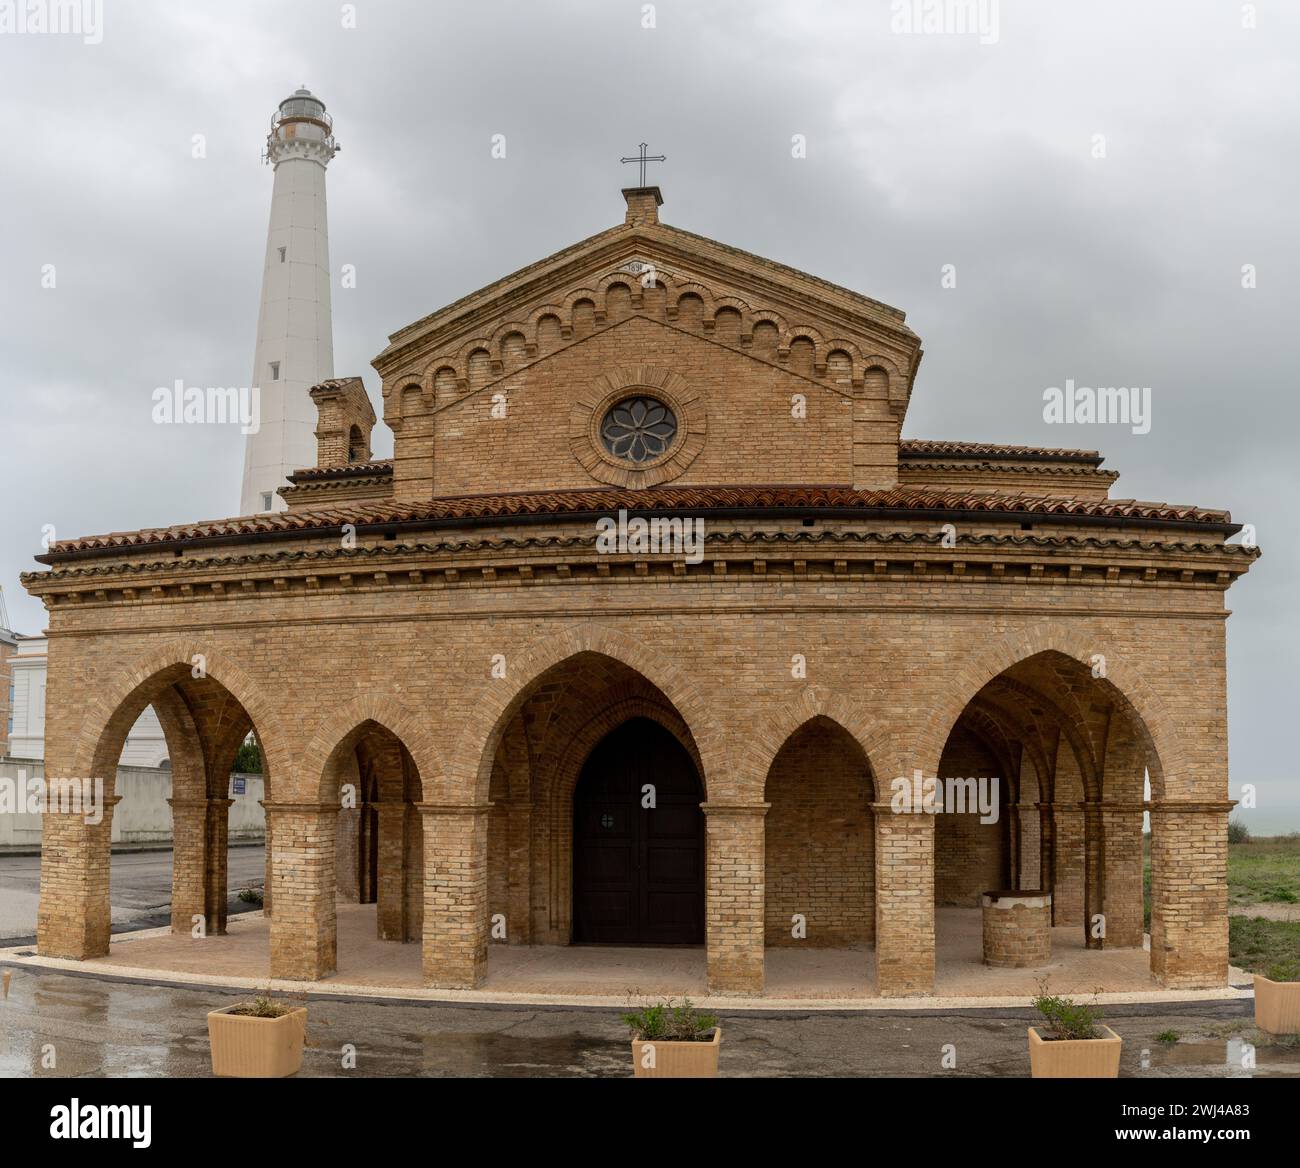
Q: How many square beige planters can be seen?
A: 4